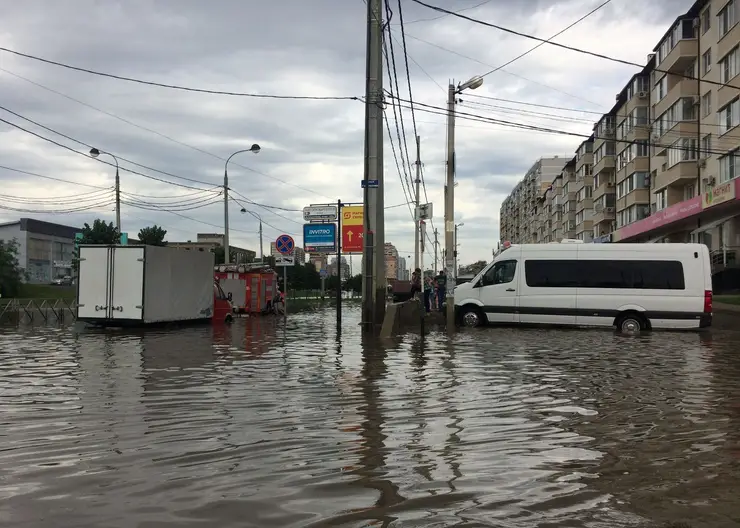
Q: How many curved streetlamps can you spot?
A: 3